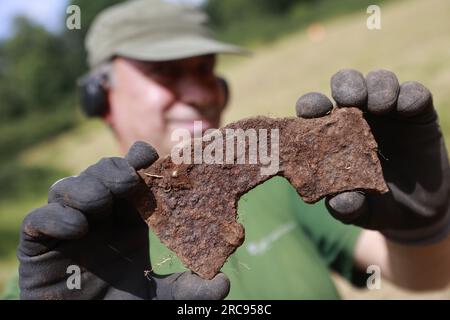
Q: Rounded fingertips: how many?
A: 10